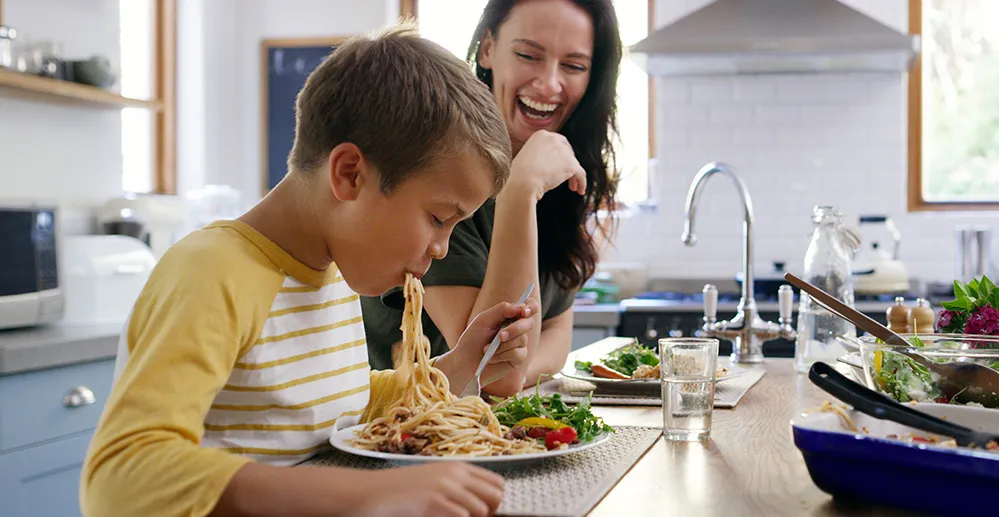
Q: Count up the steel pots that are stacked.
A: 0